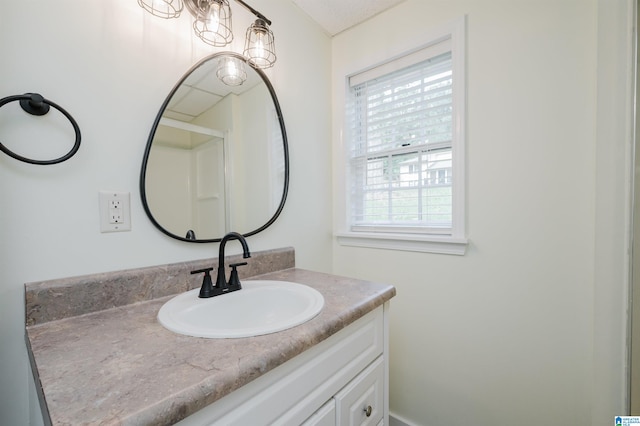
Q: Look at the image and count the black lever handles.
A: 2